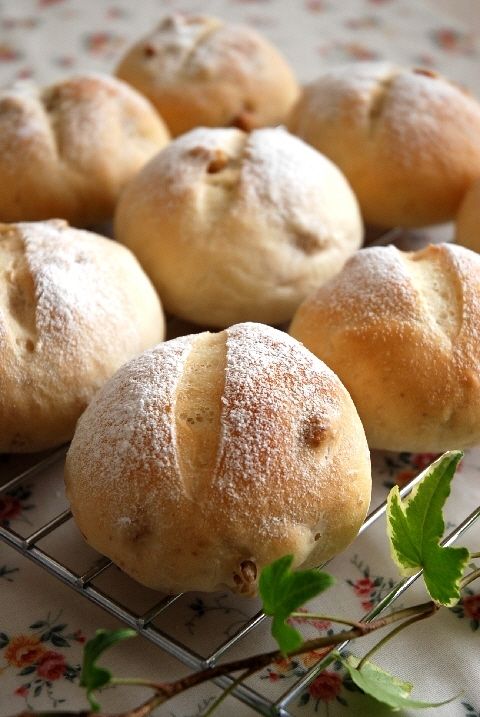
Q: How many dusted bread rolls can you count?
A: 7